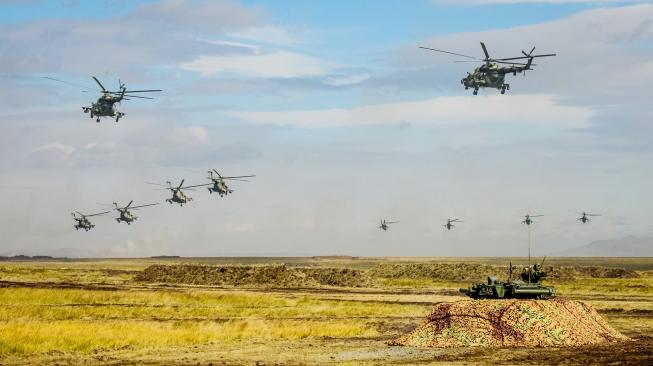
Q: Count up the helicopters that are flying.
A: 10